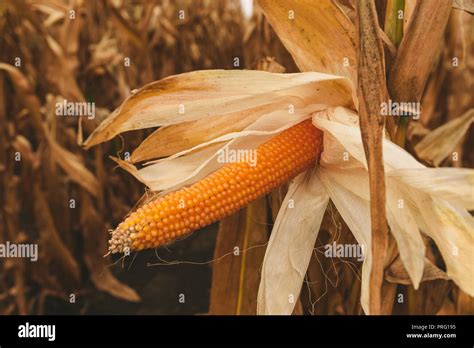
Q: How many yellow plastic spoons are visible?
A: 0